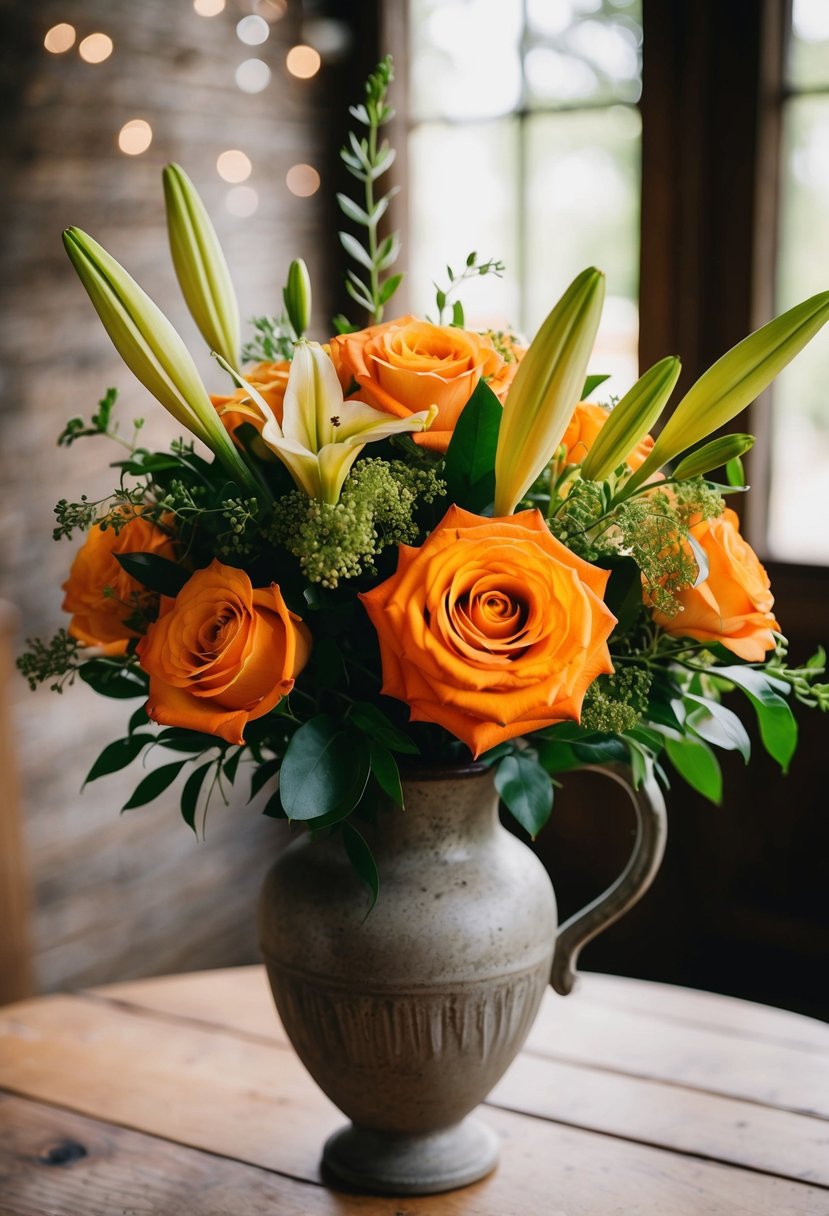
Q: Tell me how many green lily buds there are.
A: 7